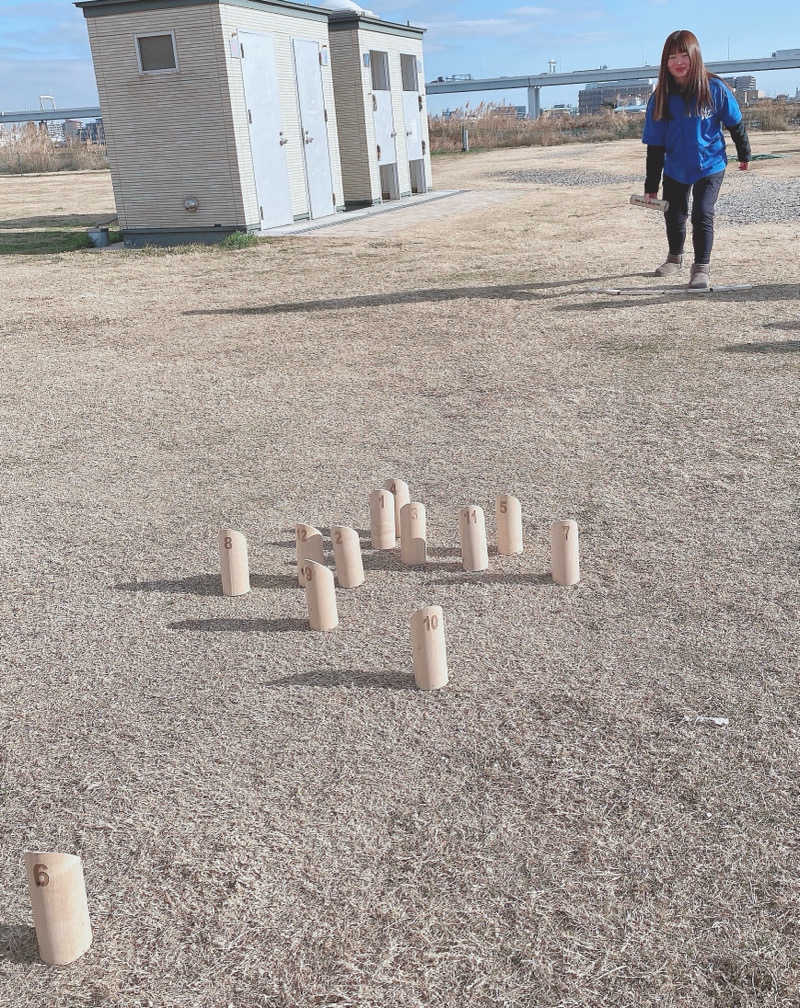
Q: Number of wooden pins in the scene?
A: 12